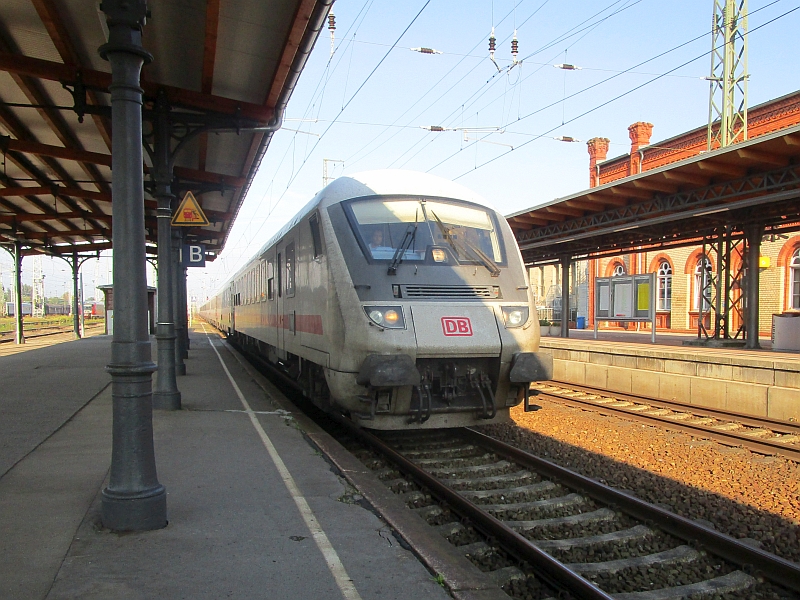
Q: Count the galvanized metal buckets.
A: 0